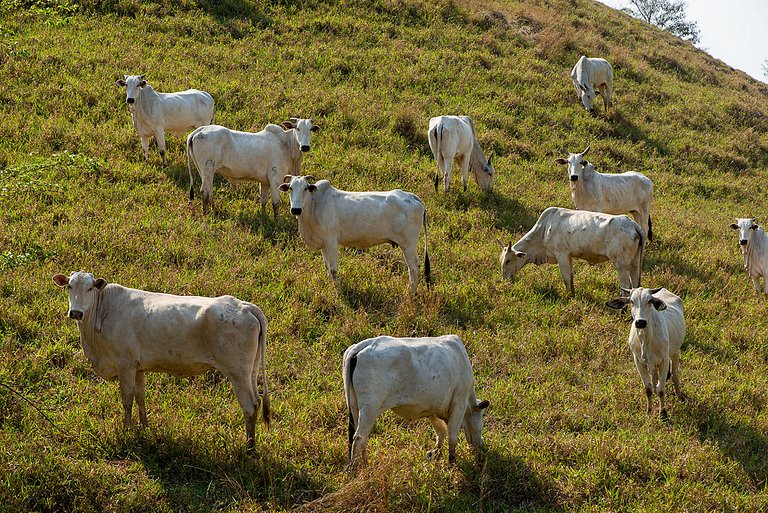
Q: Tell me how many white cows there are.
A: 11